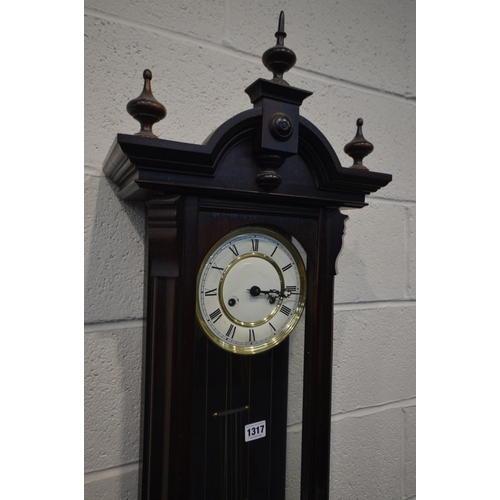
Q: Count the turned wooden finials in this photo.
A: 3